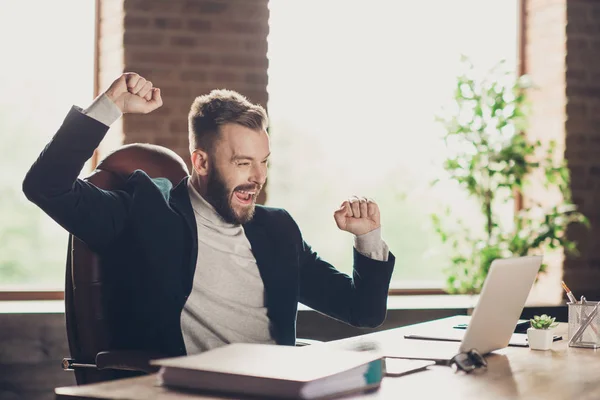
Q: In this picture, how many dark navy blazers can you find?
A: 1